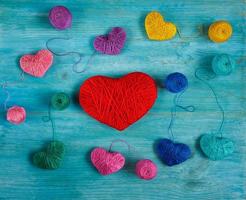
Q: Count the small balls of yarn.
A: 7